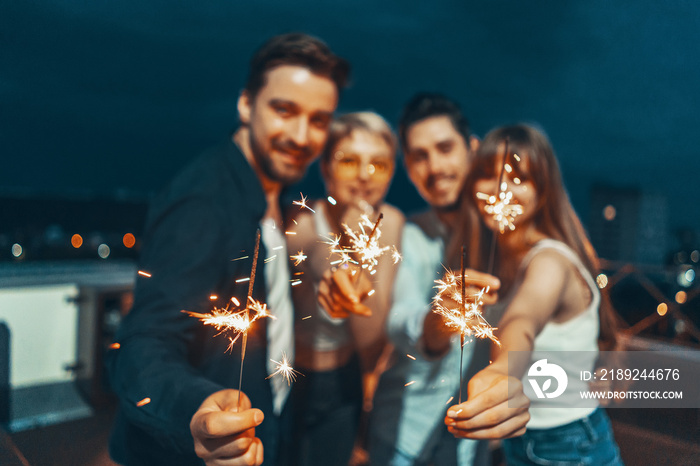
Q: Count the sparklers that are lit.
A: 4